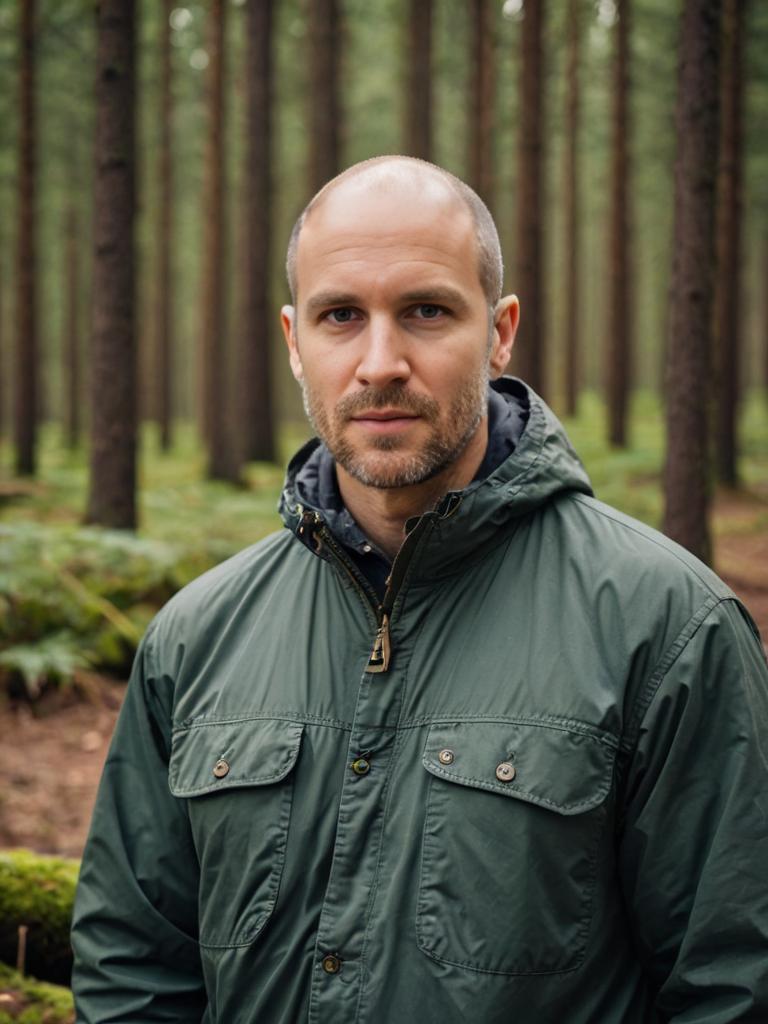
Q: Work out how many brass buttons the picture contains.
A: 5